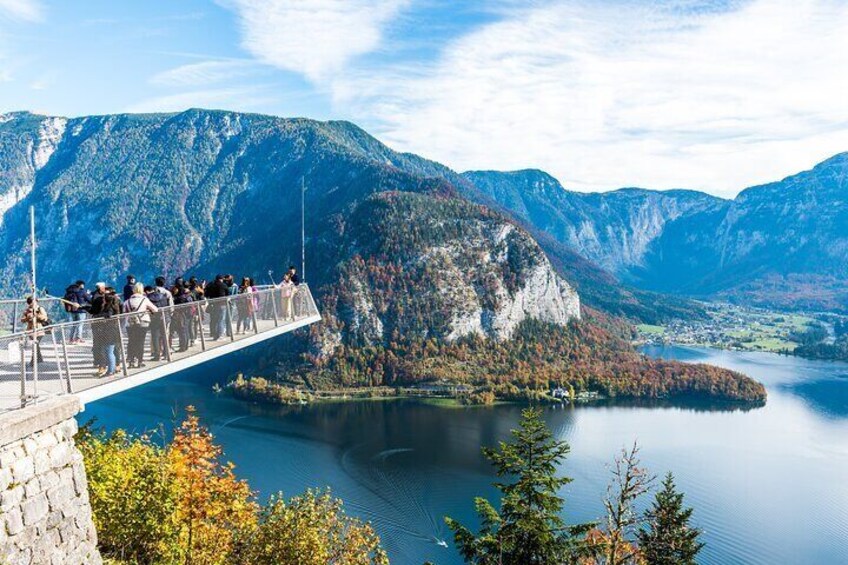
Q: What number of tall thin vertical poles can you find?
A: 2